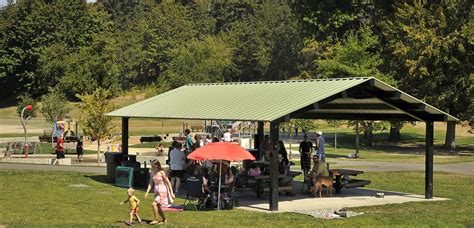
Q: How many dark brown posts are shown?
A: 4